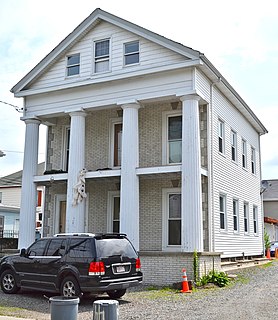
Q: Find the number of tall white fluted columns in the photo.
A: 4